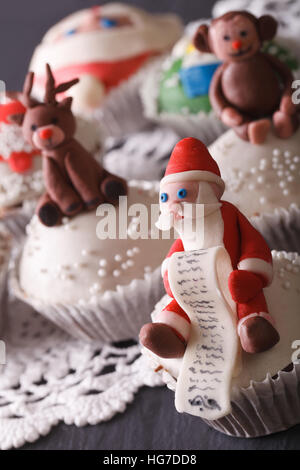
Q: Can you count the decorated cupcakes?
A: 6